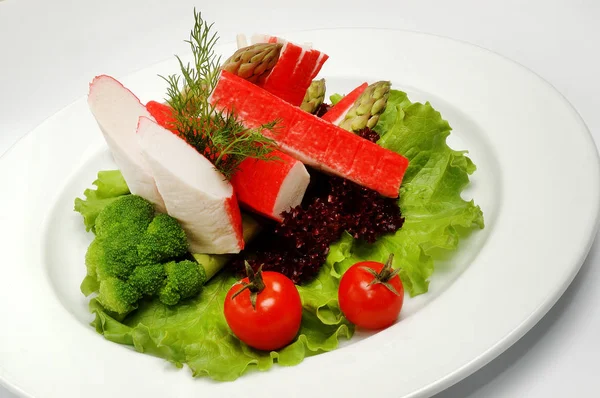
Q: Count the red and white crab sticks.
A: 6